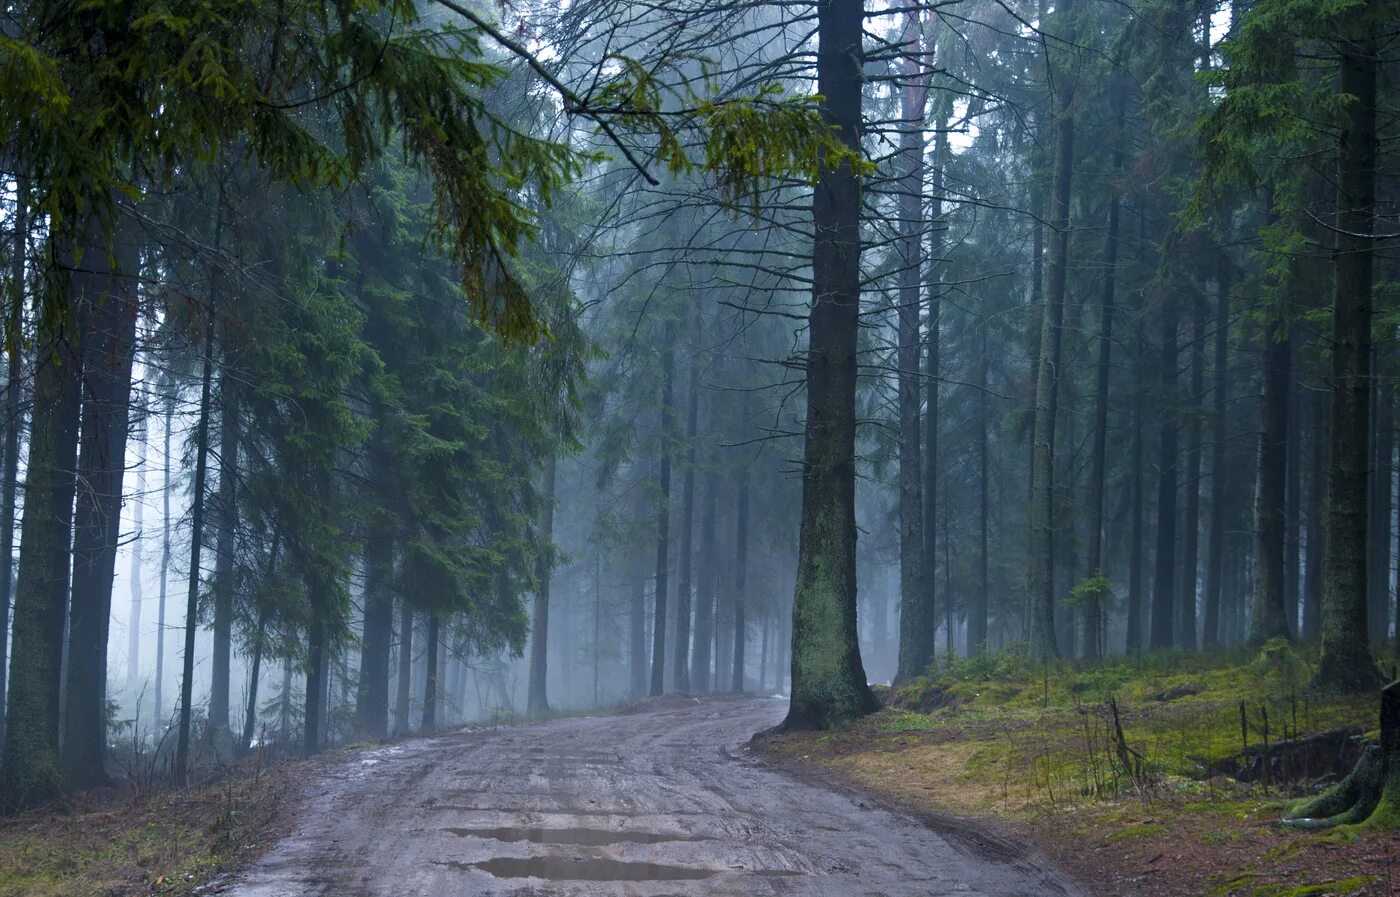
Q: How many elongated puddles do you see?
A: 2